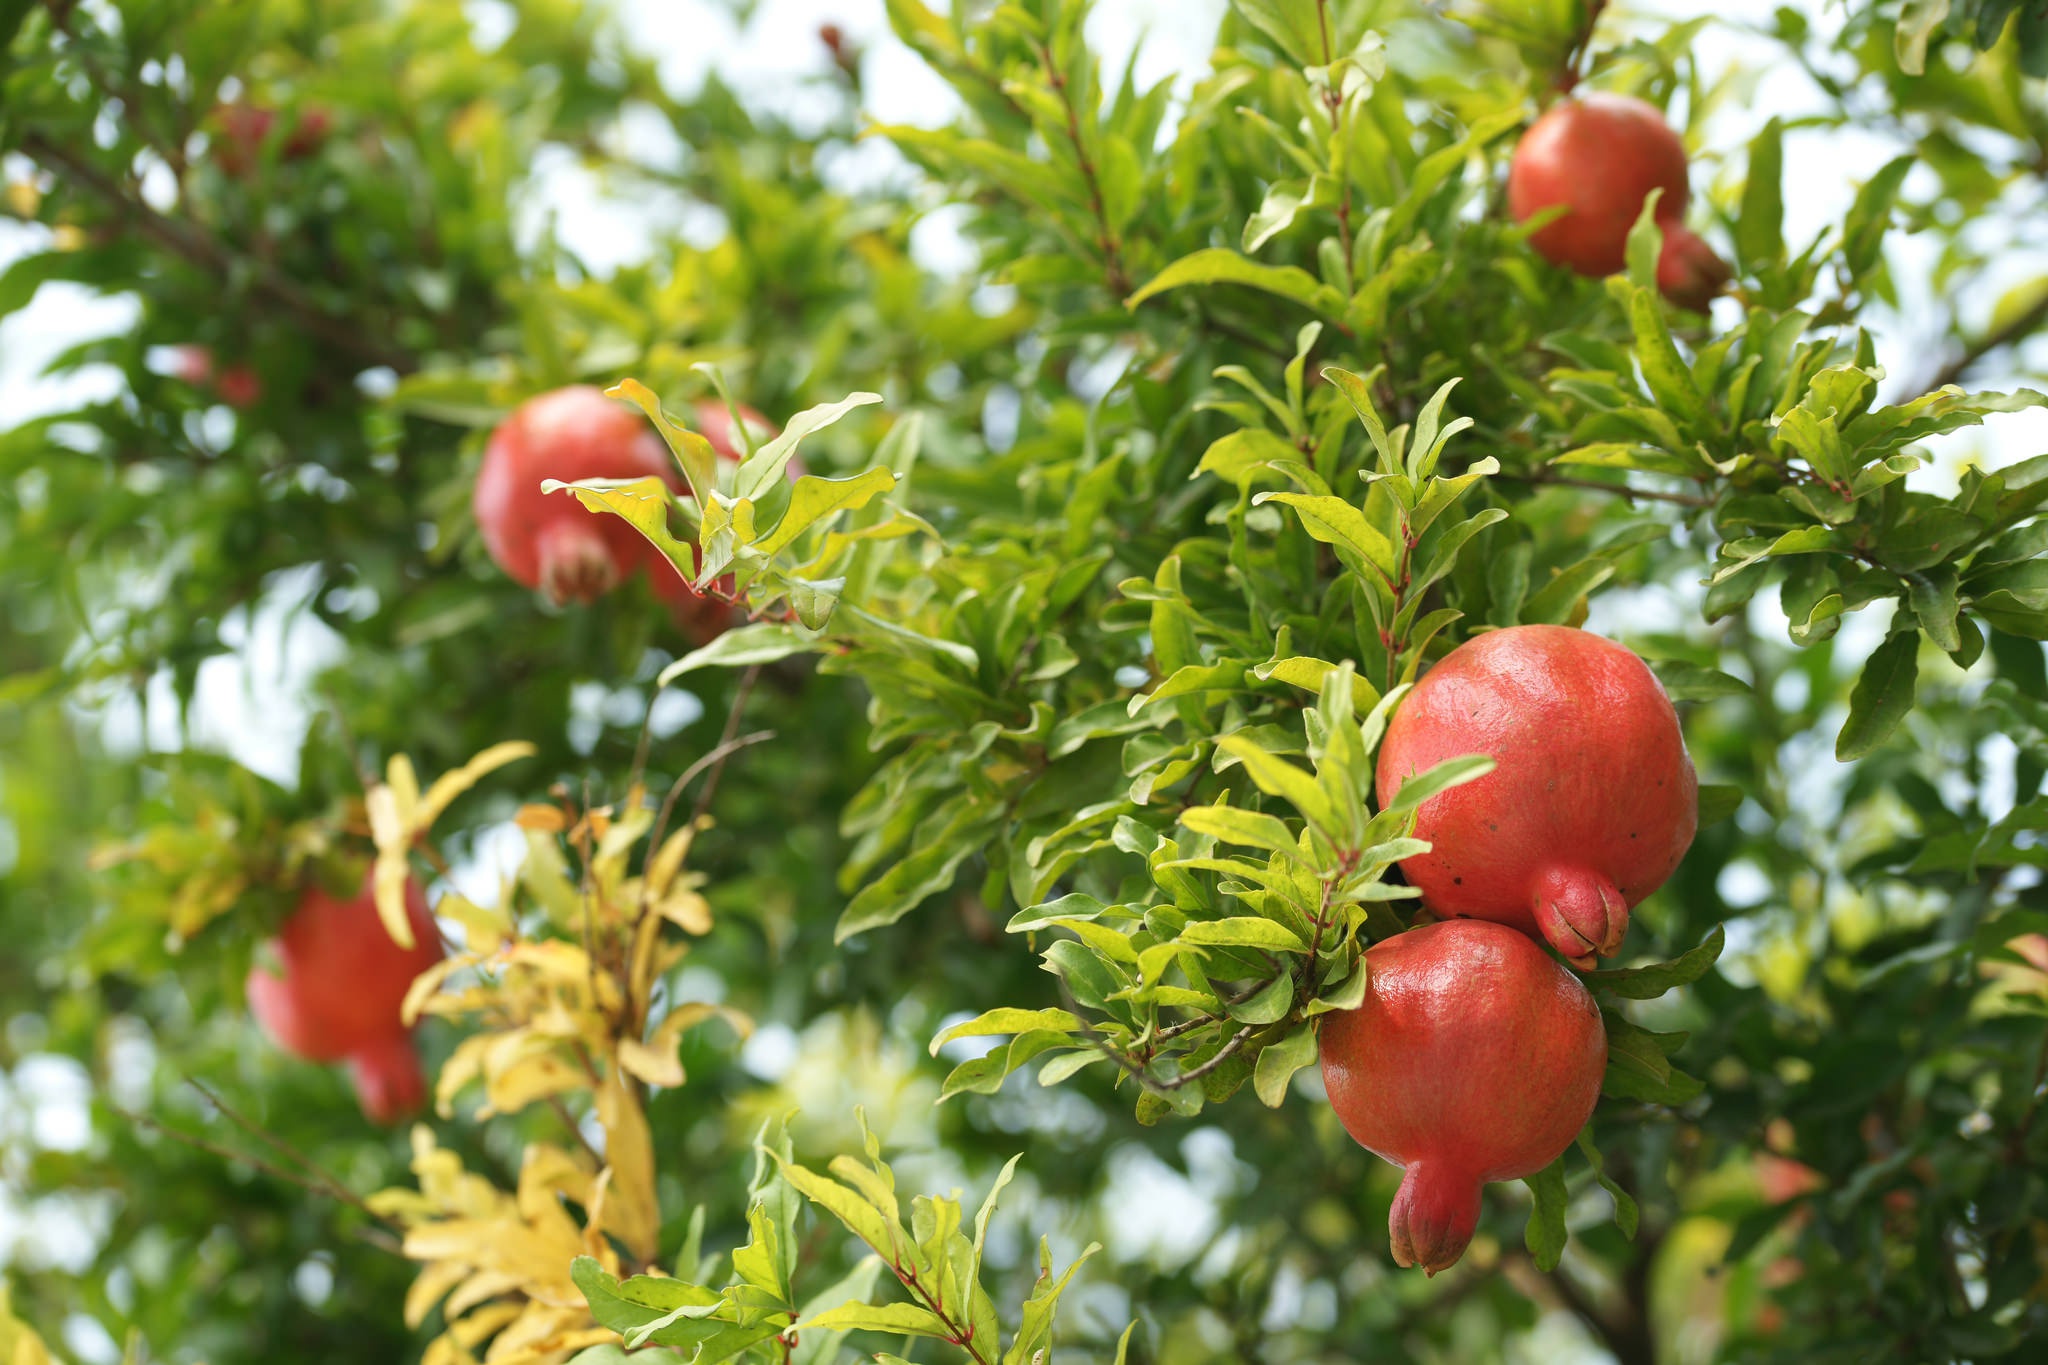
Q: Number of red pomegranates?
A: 6